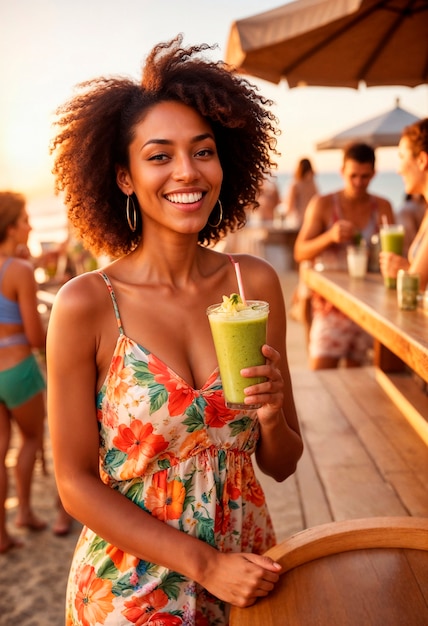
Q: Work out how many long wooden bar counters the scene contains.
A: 1